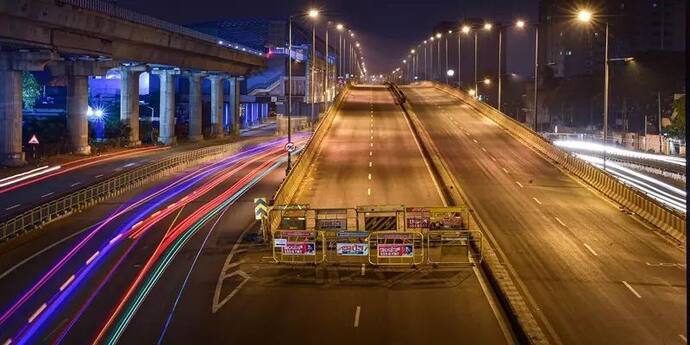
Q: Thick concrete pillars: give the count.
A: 7